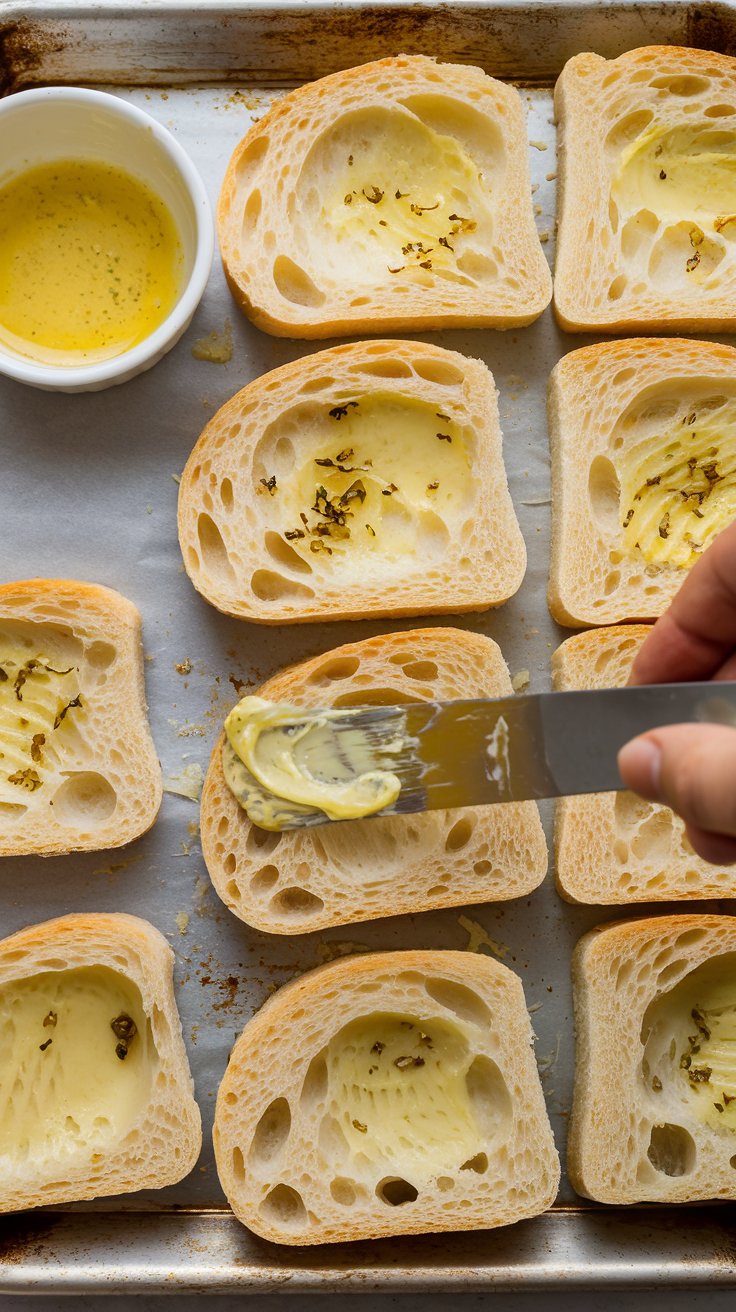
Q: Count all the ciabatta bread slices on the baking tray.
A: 10